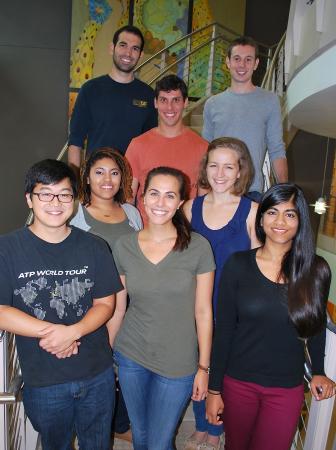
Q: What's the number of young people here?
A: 8